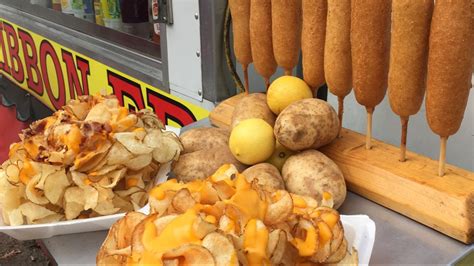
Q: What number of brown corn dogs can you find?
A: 8